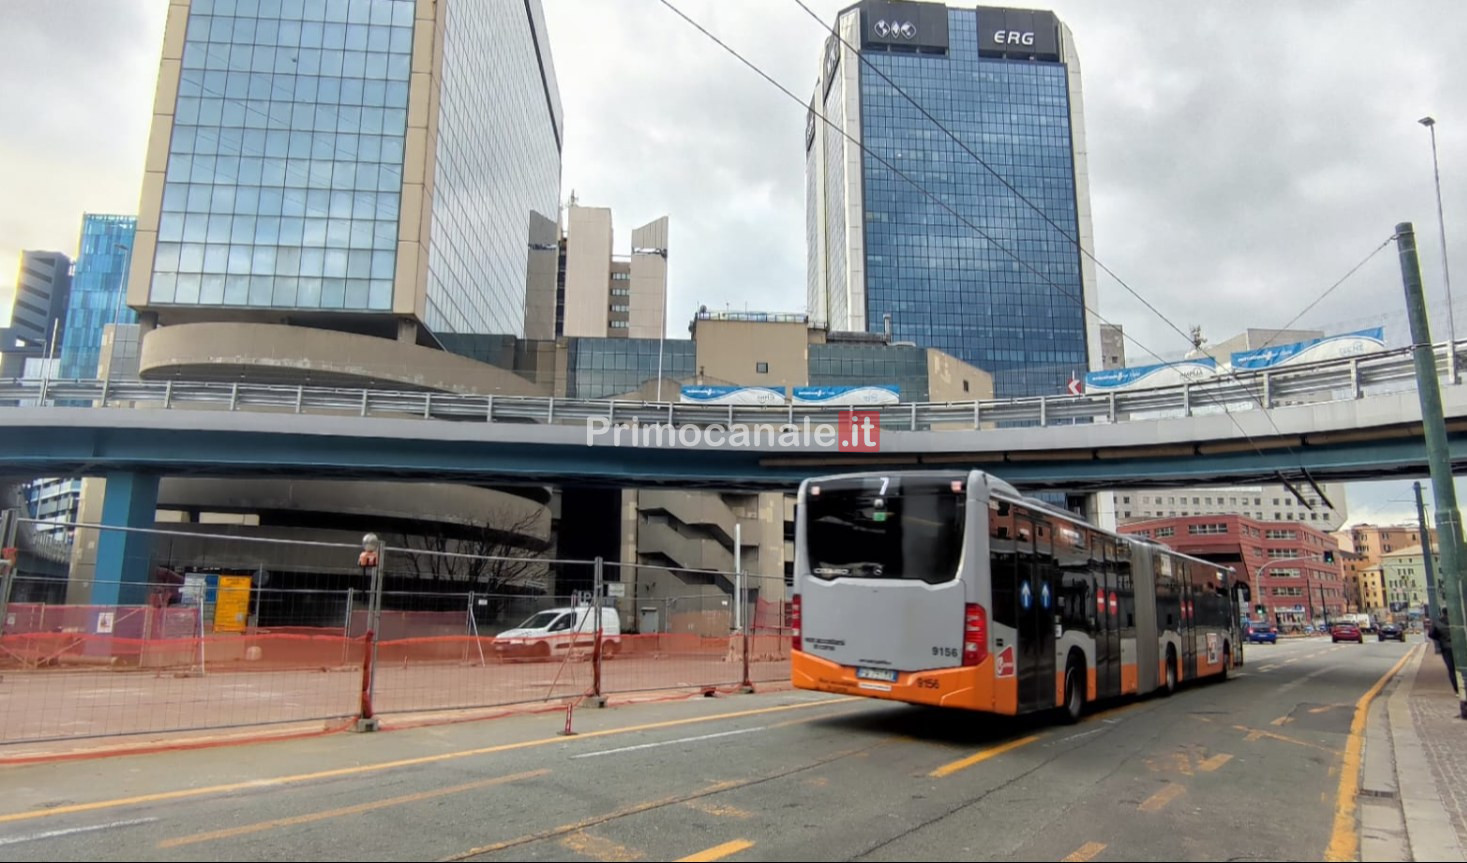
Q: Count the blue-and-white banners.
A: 4